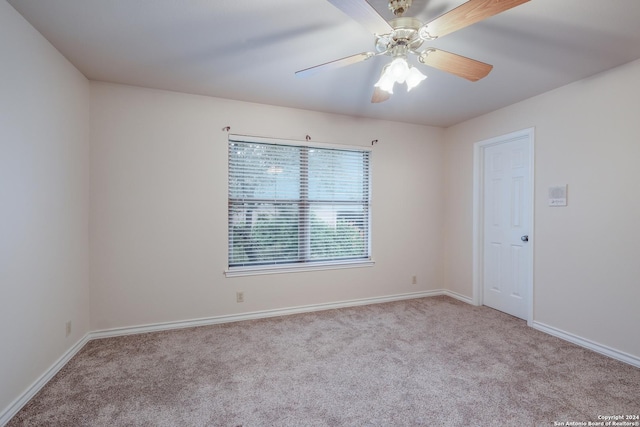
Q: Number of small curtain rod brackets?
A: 3